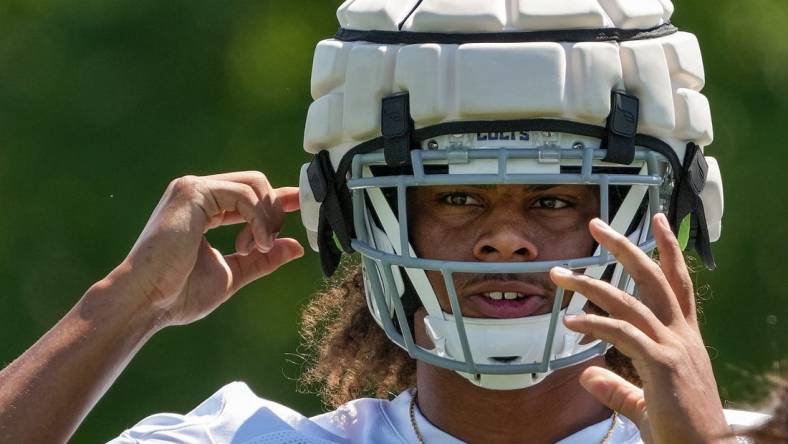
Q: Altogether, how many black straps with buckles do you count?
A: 4